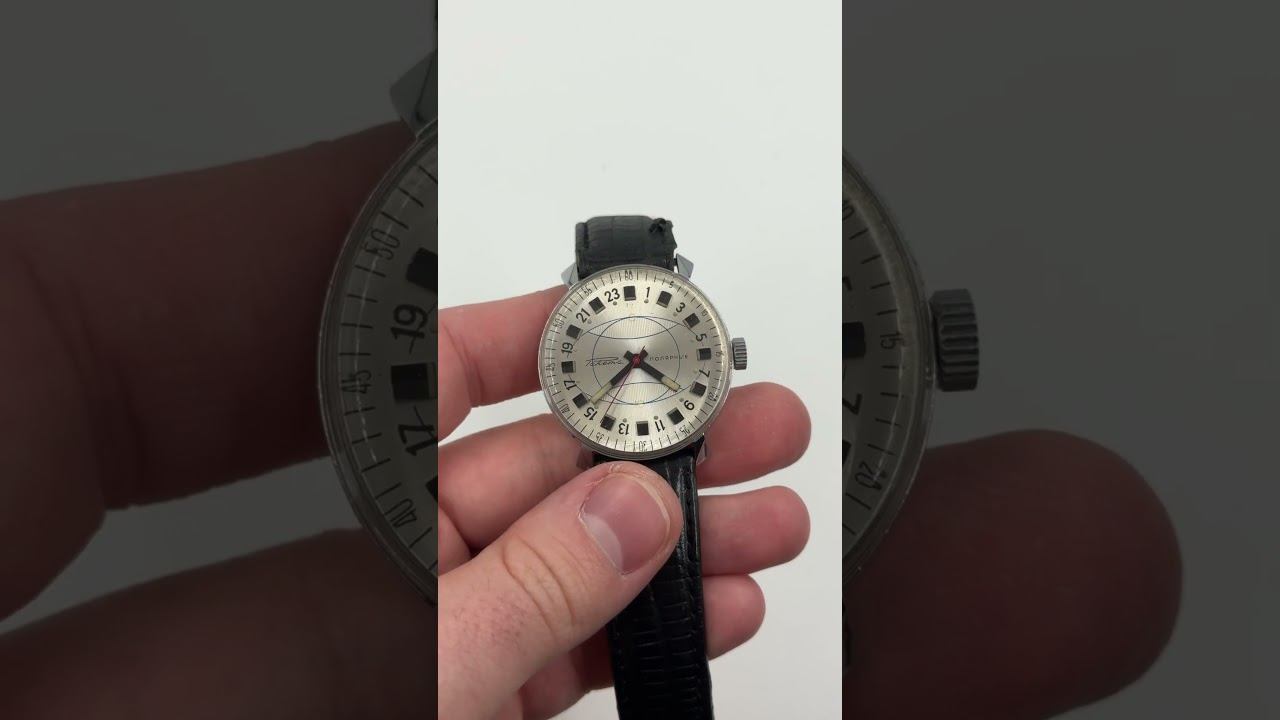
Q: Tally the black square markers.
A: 12